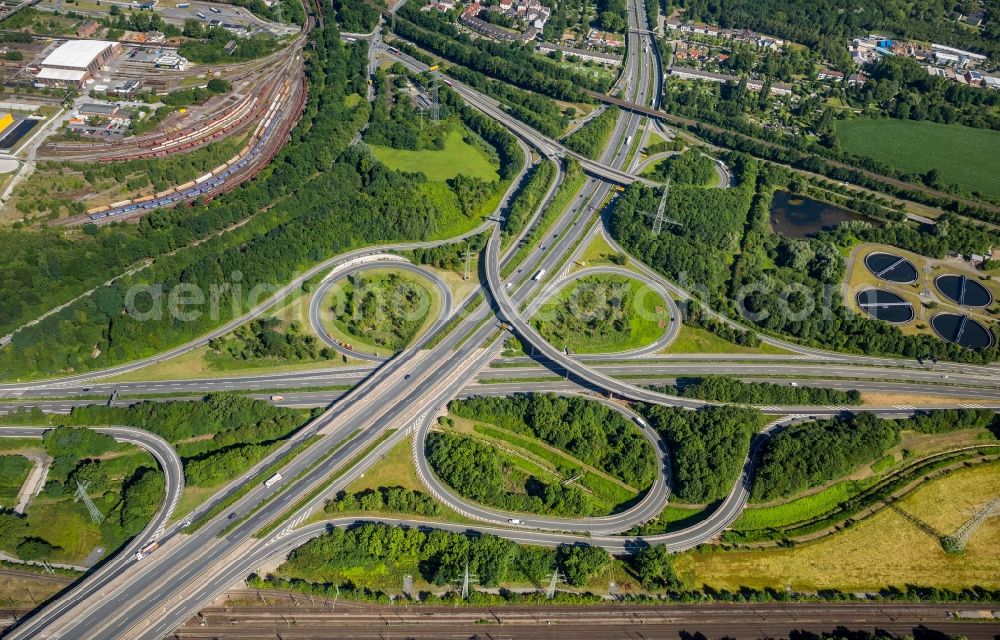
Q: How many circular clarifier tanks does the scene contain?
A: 4